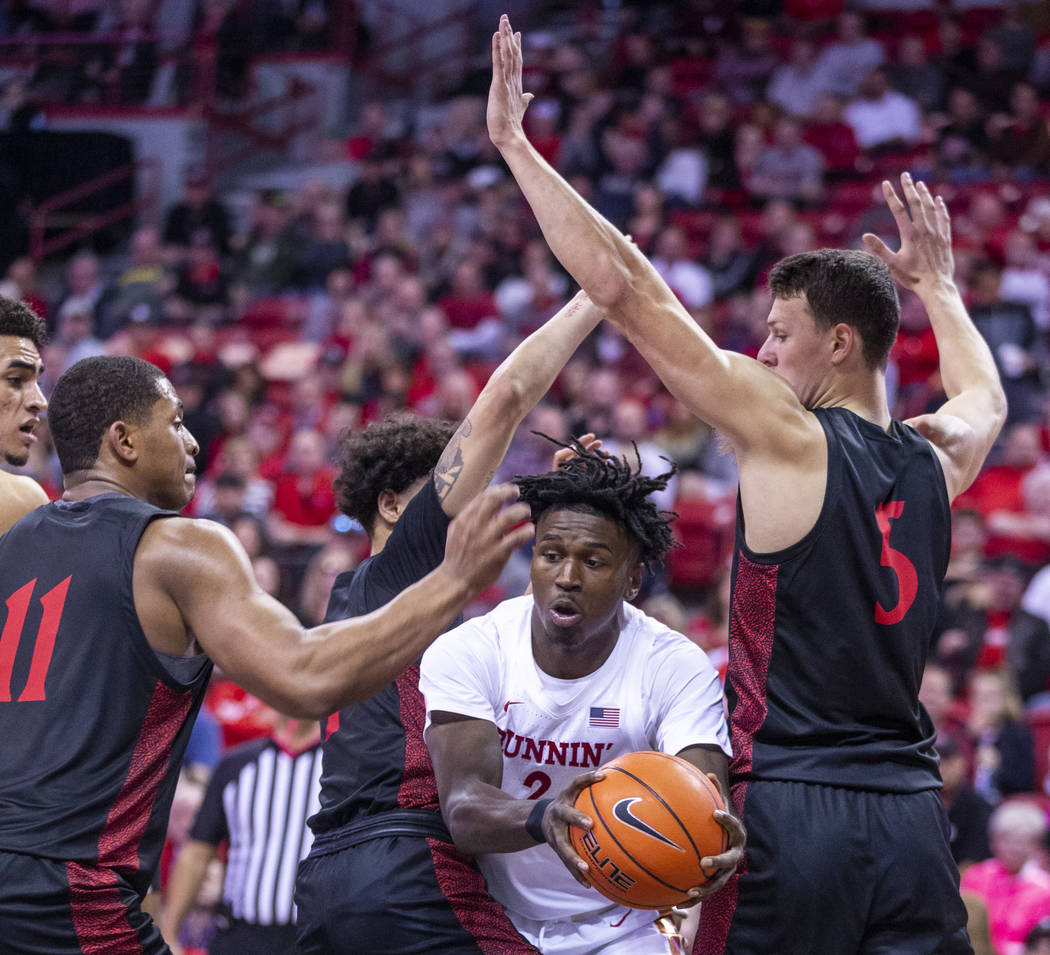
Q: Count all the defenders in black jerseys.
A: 3